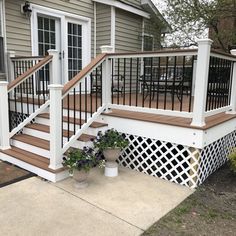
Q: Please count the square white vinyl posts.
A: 7